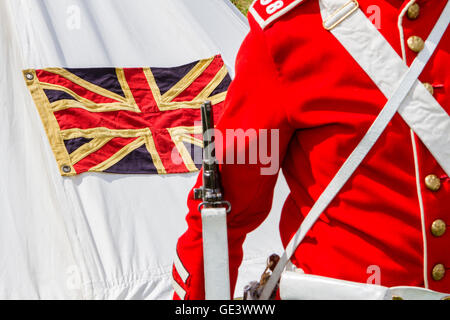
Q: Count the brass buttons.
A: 6